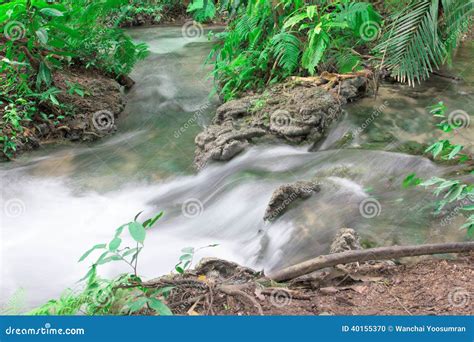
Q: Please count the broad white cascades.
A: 1